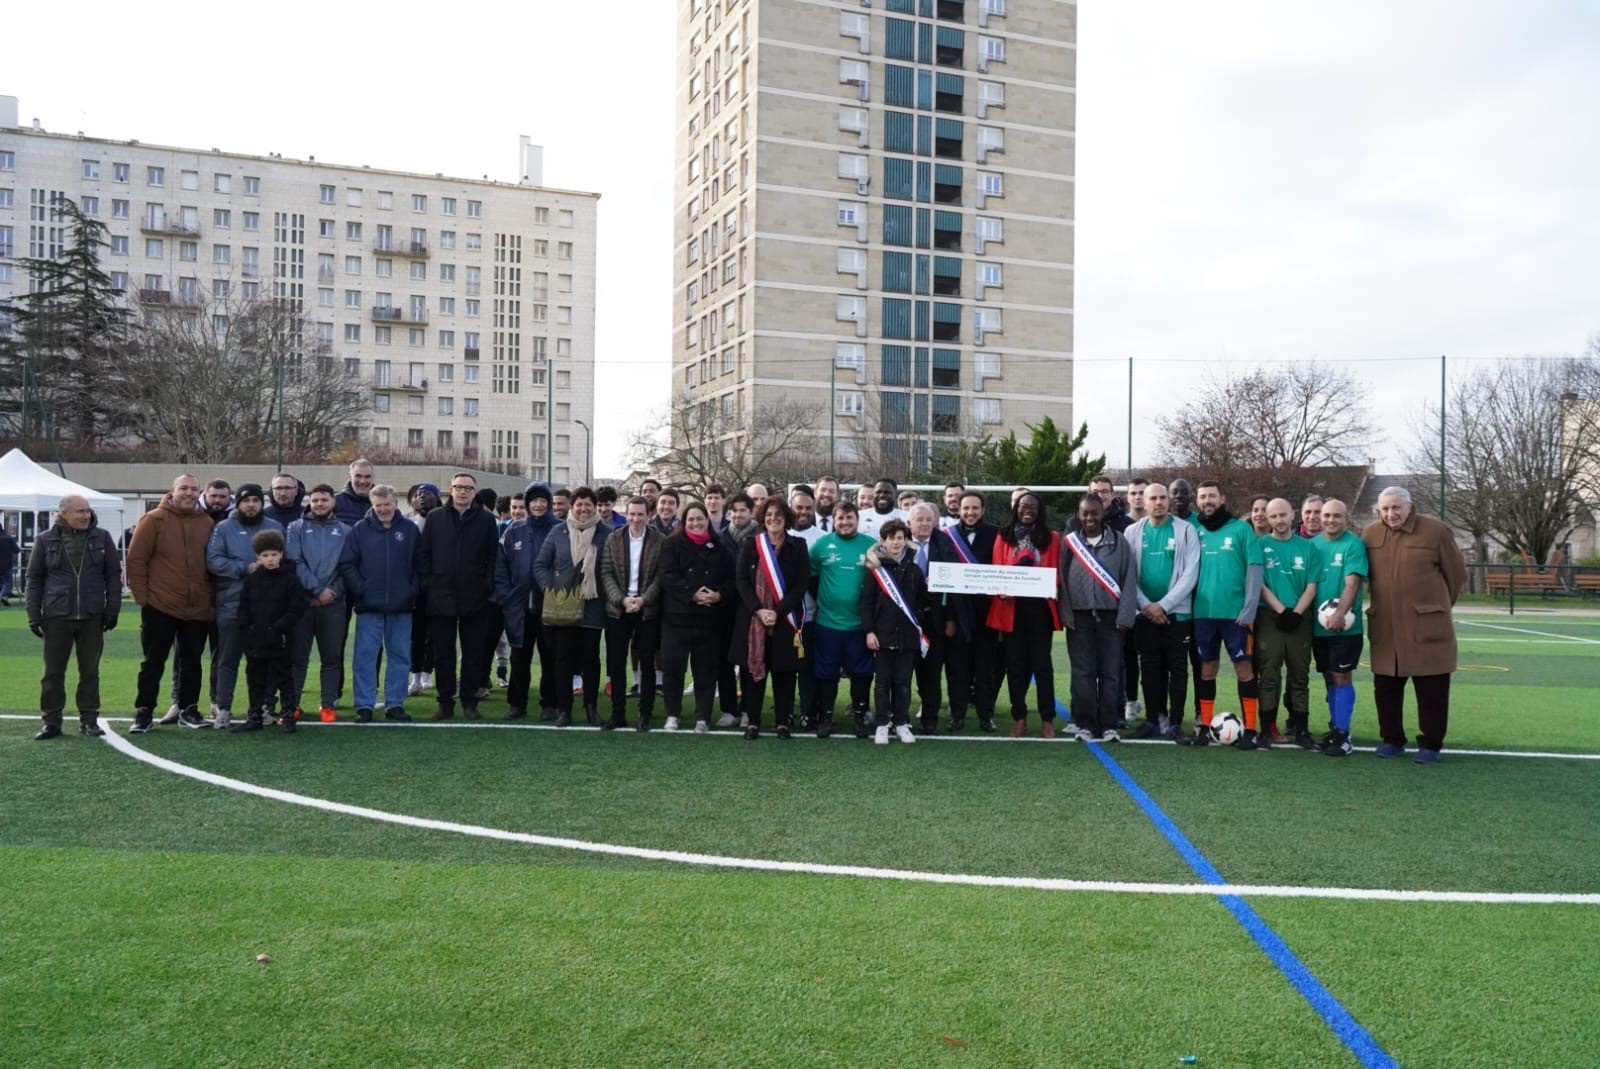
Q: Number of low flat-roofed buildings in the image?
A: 1